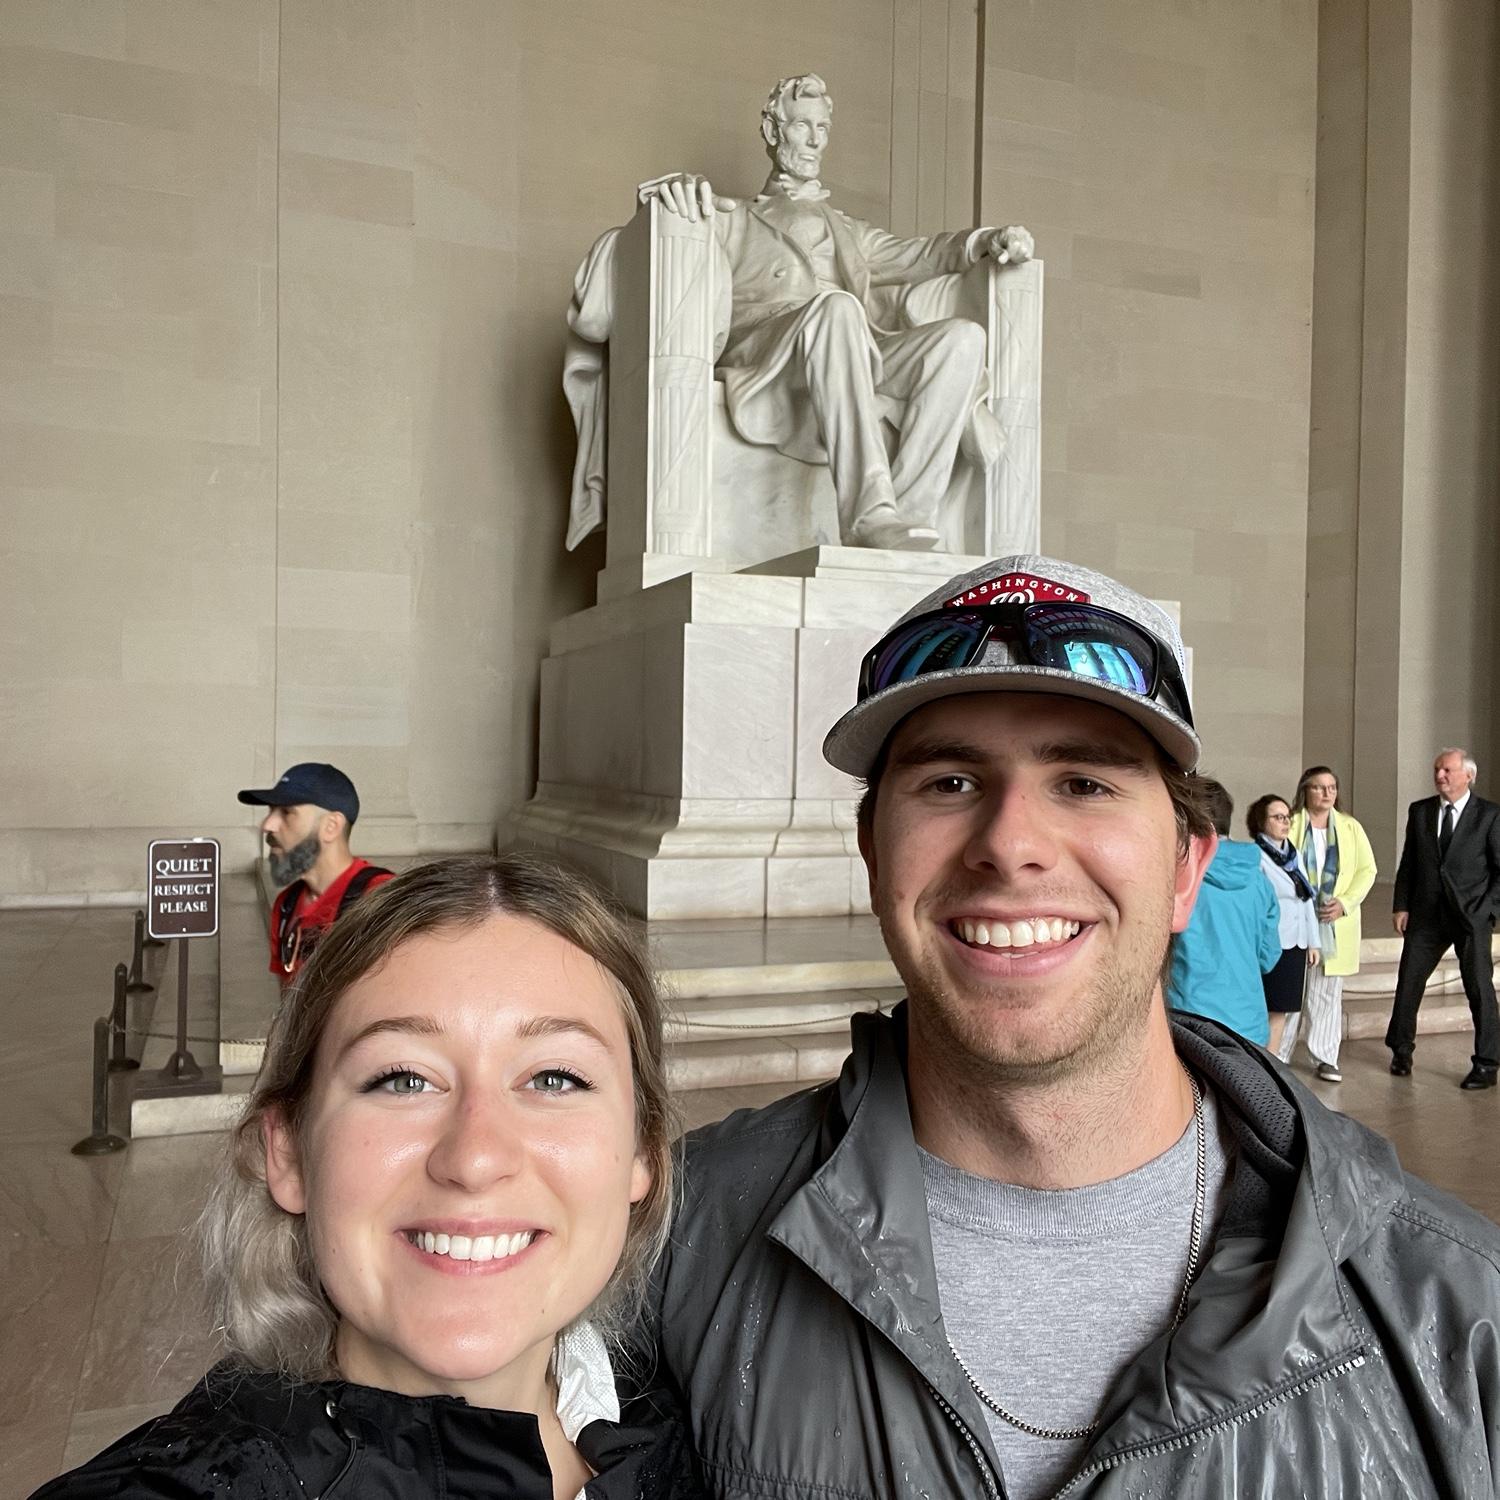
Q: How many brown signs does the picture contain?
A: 1